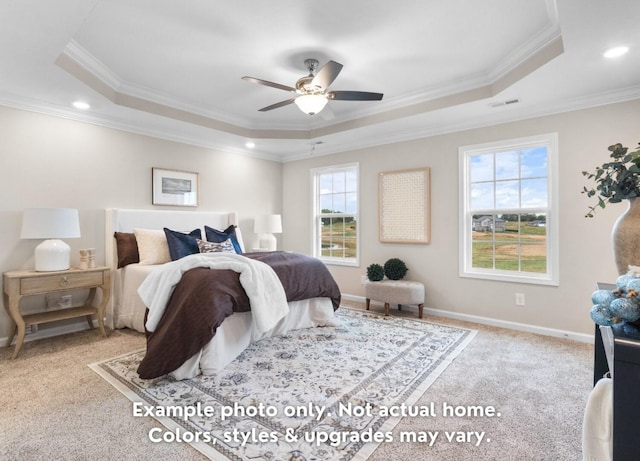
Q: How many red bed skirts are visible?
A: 0